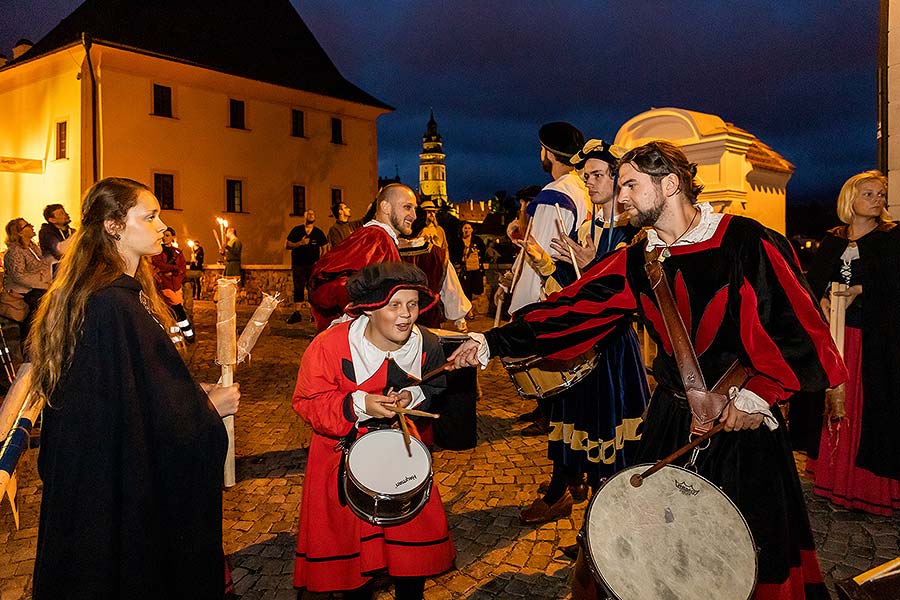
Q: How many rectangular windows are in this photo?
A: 9